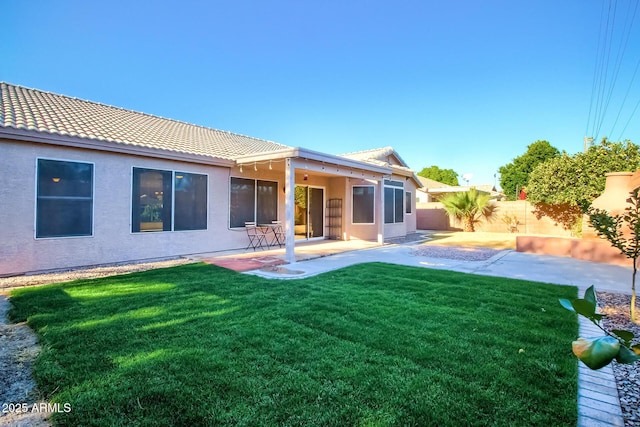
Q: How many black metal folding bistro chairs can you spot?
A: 2